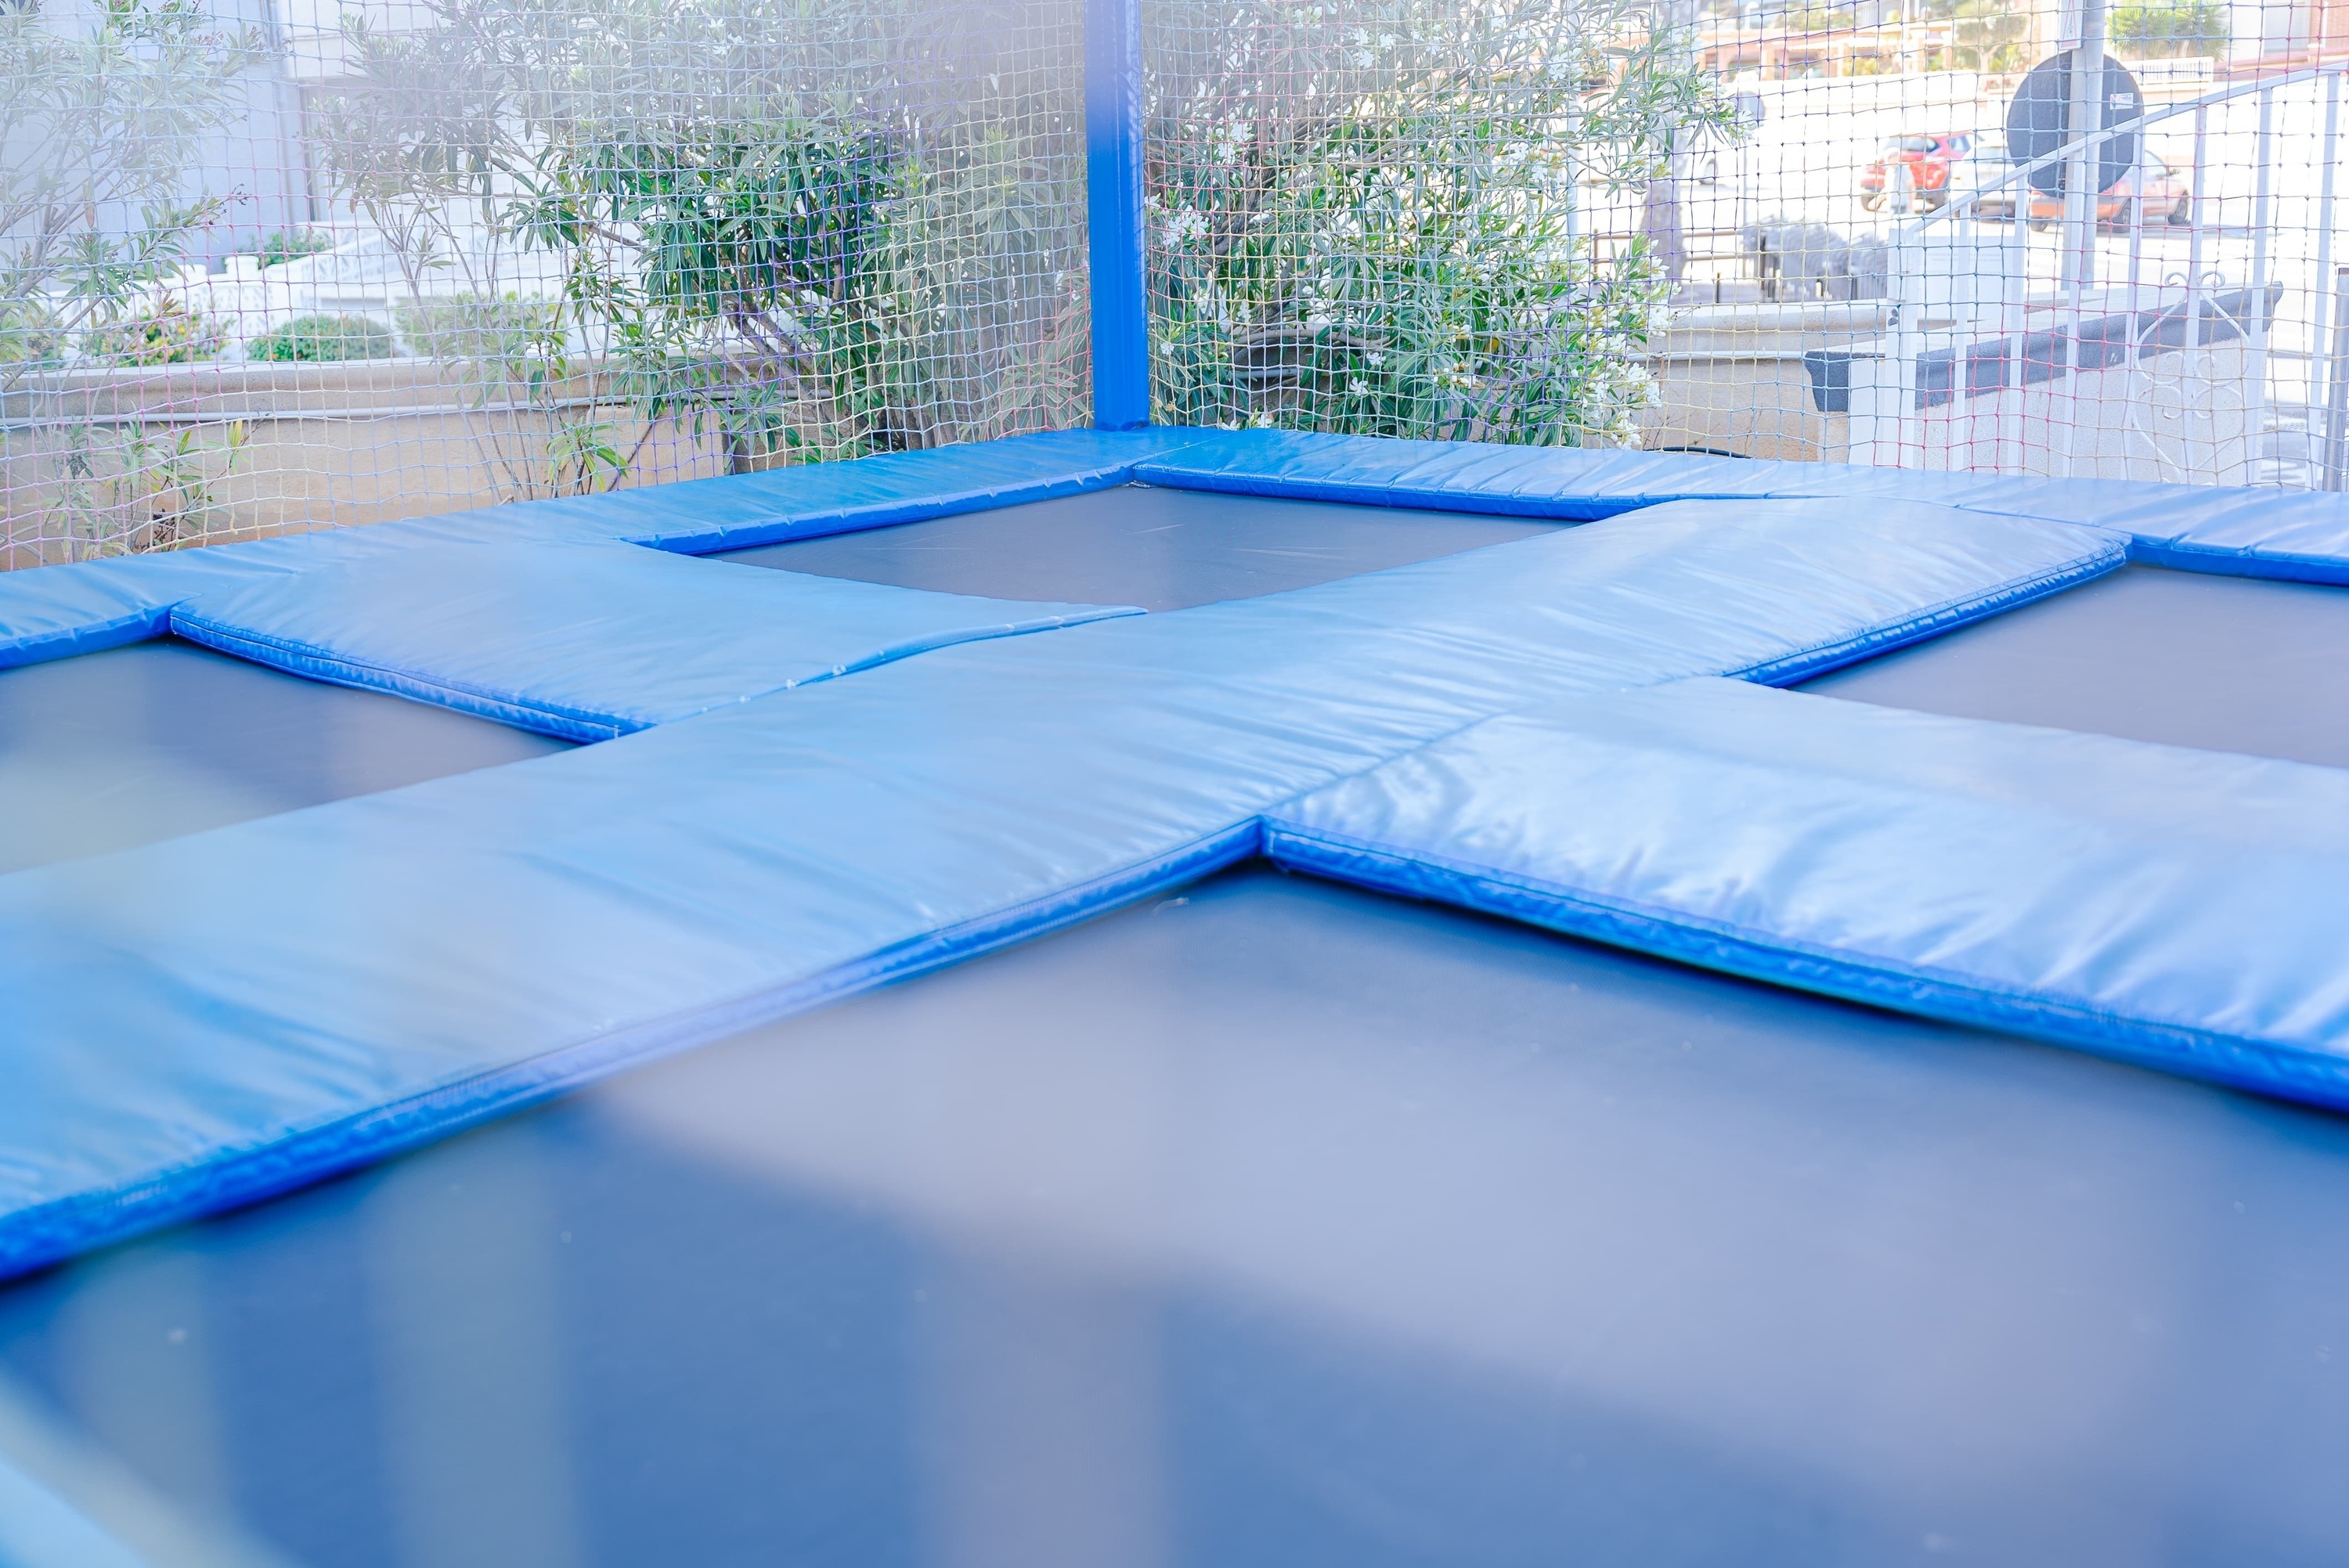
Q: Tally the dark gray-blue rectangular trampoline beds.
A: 4